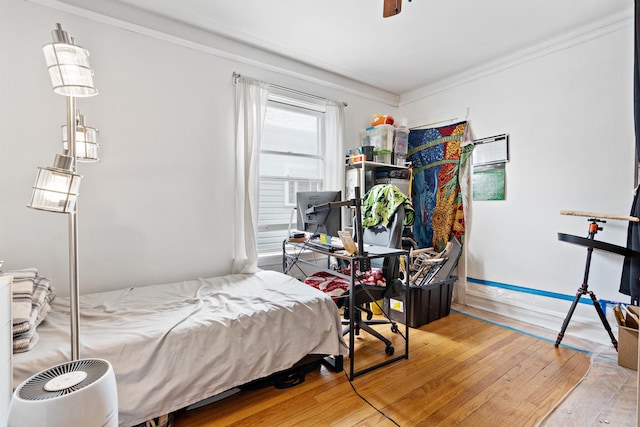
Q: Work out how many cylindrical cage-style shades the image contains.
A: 3